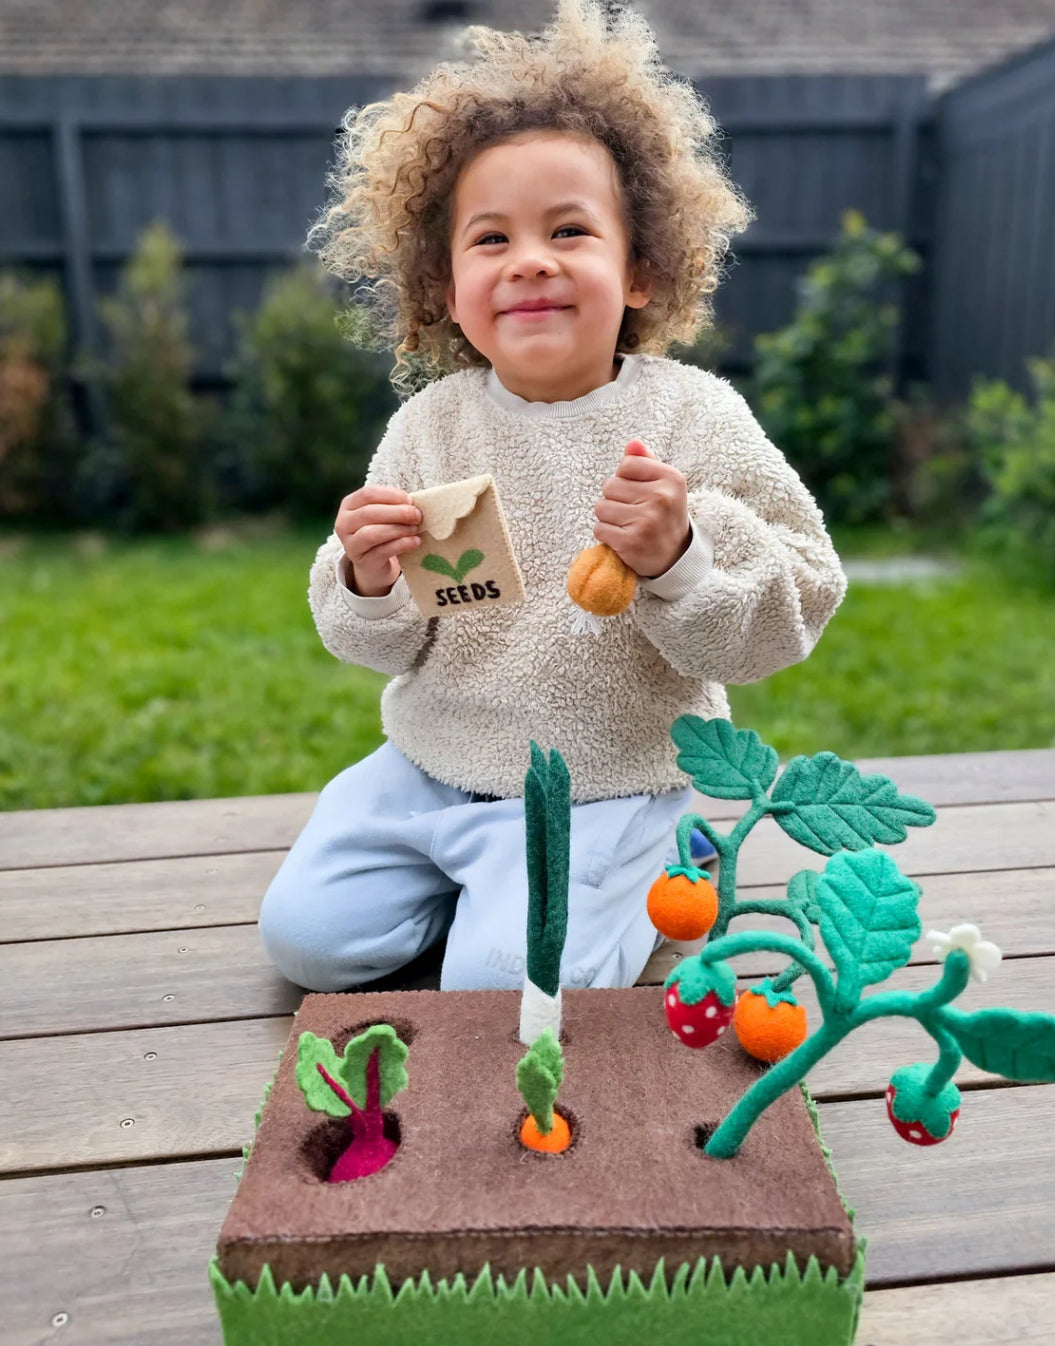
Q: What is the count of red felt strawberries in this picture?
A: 2